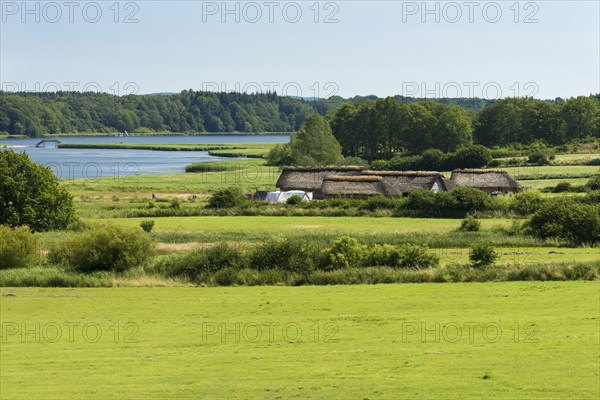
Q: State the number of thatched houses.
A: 4